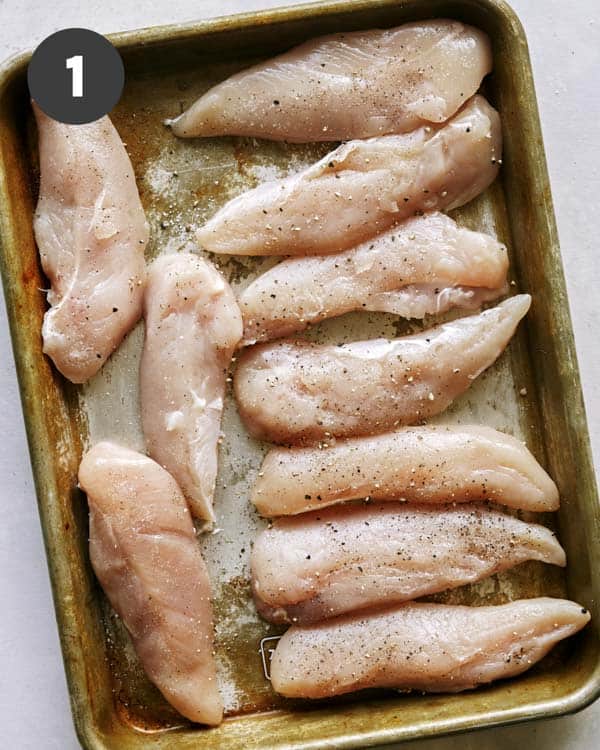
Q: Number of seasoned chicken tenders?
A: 10